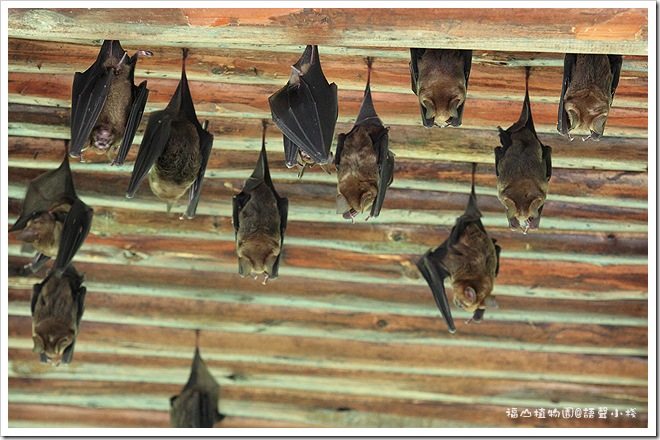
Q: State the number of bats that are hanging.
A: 12